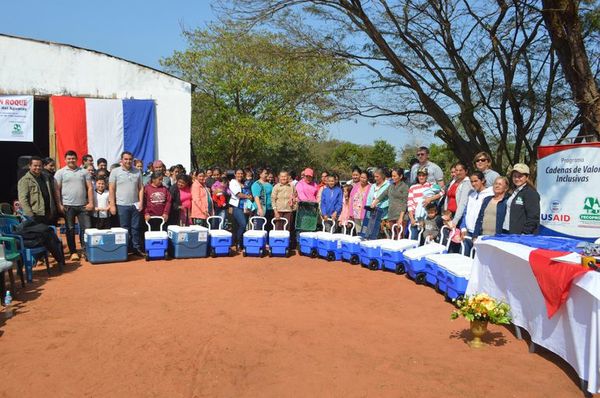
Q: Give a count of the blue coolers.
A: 15